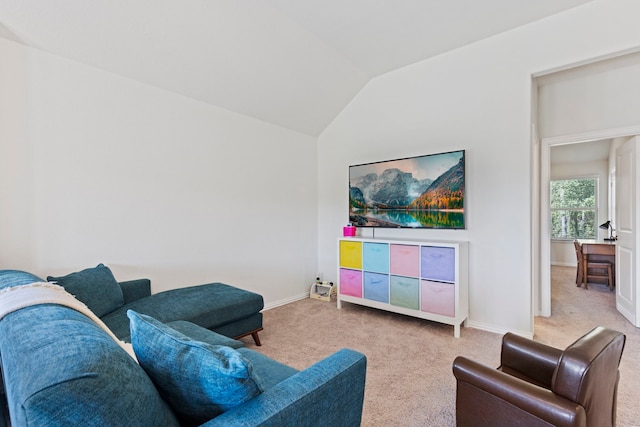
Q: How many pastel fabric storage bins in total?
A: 8